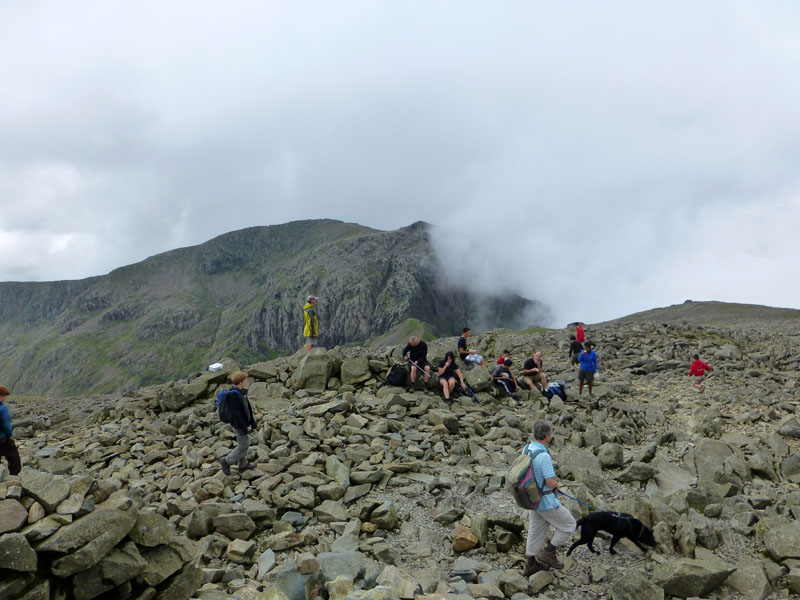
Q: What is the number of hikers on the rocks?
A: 14